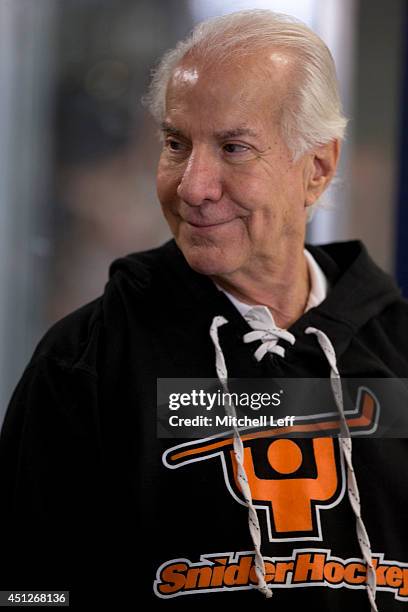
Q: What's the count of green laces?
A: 0